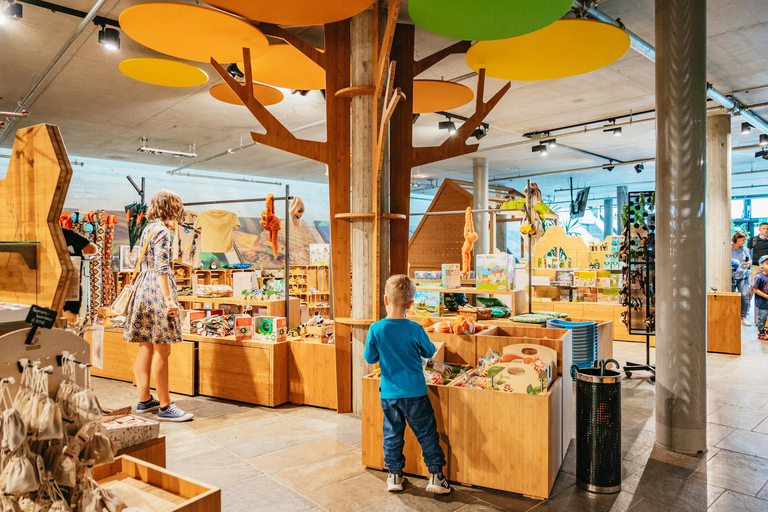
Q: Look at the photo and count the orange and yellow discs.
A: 7